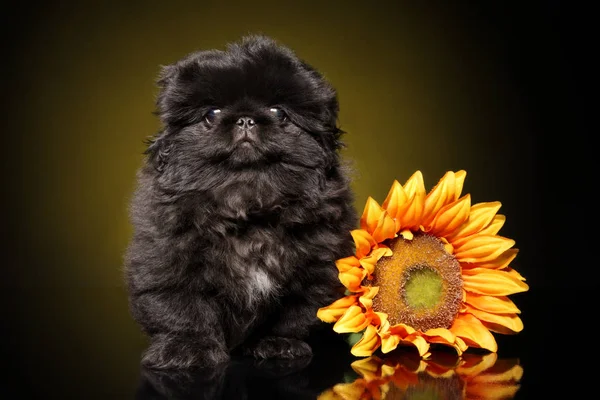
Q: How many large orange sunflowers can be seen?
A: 1